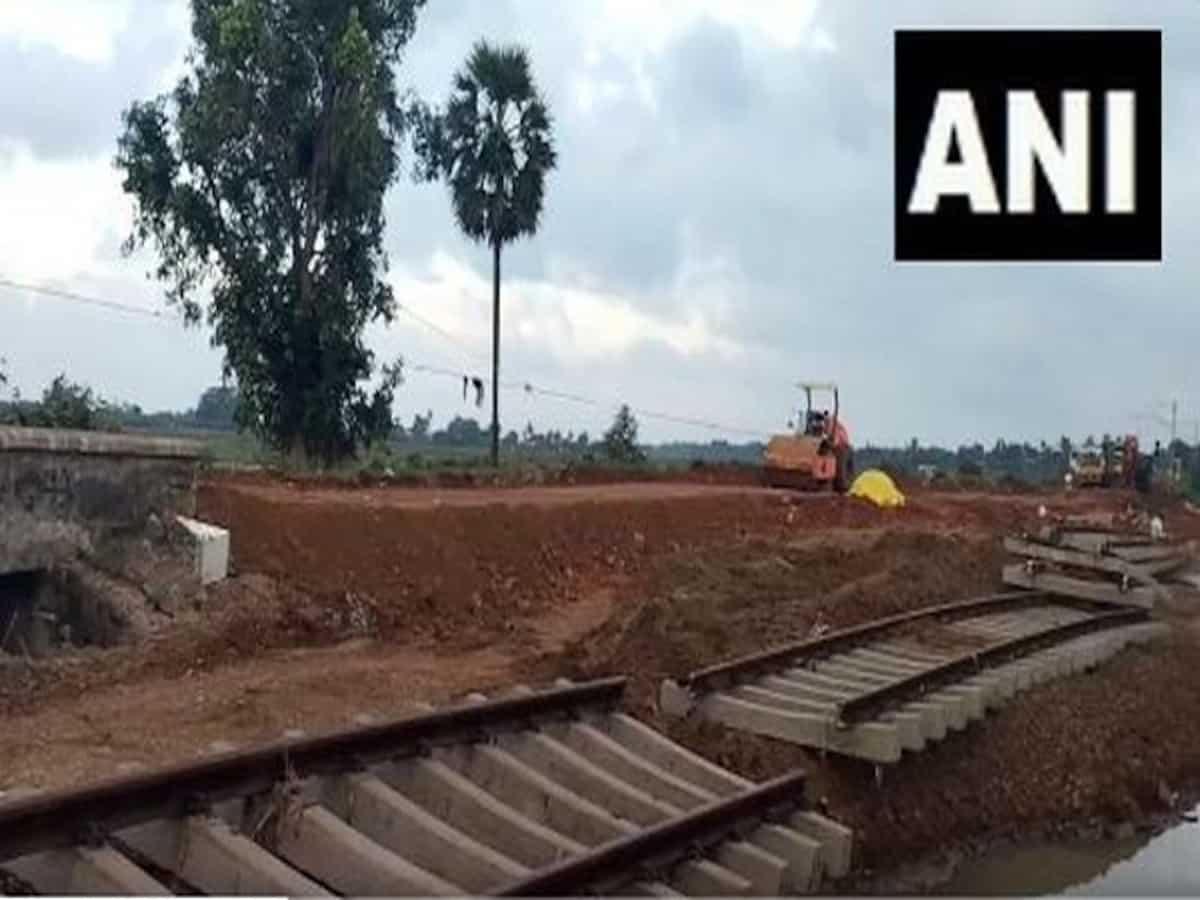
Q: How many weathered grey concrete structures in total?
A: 1